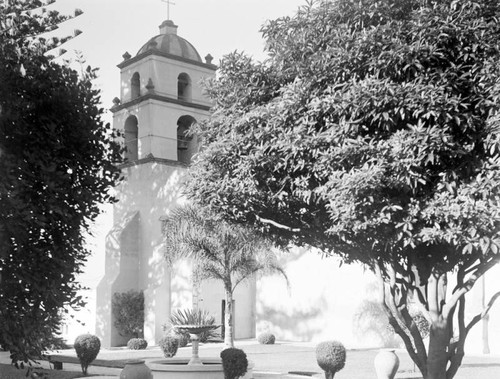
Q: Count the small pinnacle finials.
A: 5